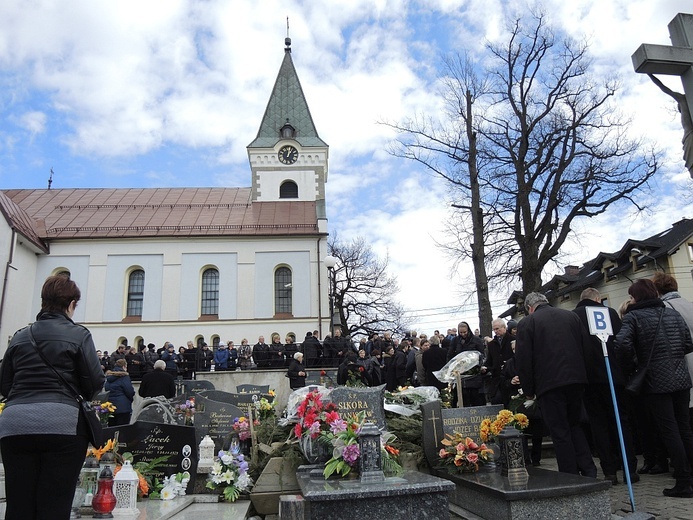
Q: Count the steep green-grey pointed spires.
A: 1